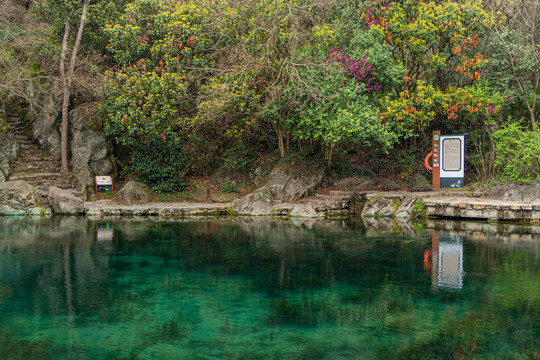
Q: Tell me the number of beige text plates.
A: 1